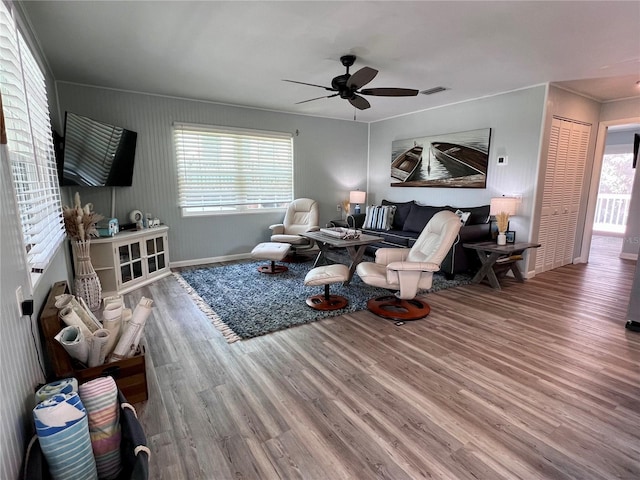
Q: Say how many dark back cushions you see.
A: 3